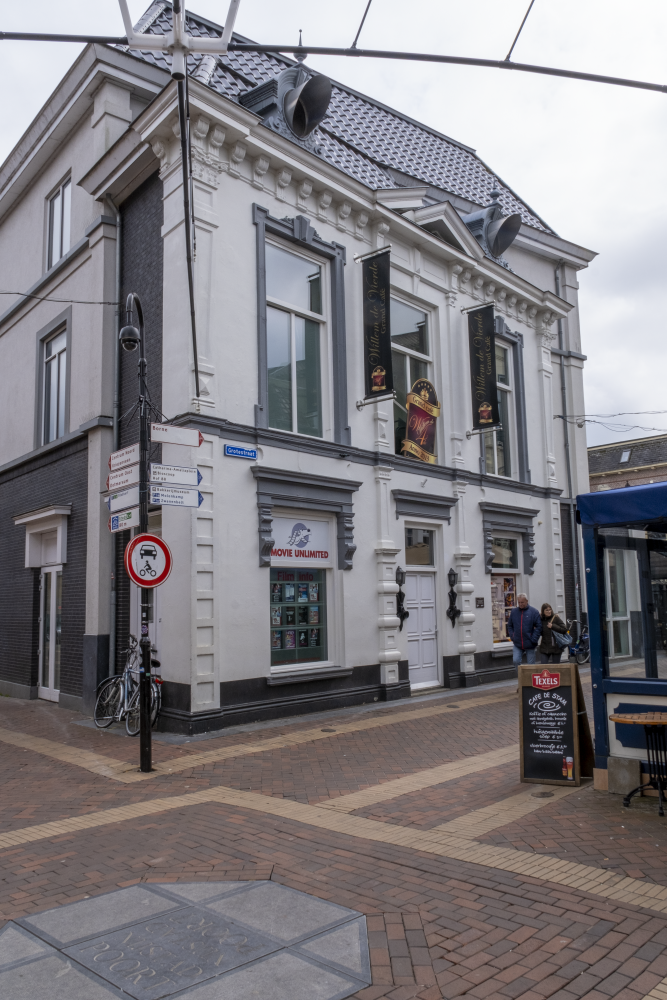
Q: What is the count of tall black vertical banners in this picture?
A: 2